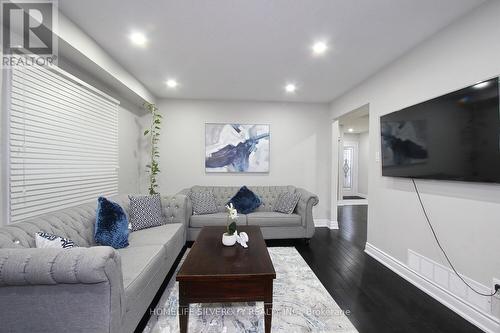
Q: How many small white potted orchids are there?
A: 1